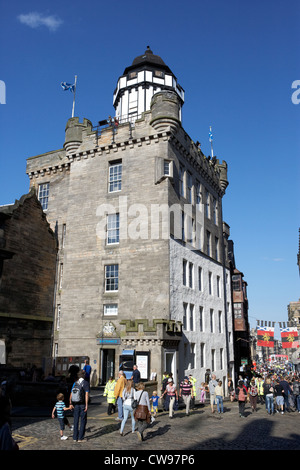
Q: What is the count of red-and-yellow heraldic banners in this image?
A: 2